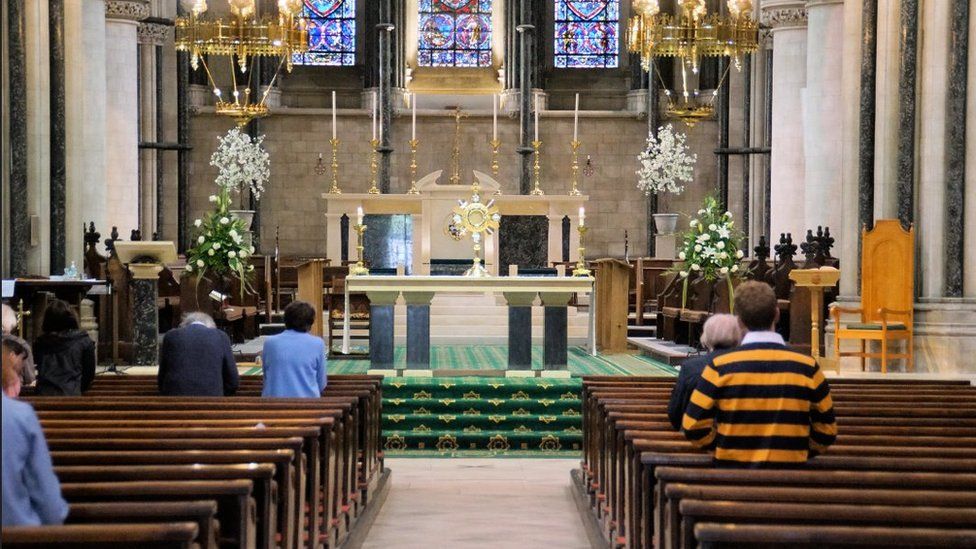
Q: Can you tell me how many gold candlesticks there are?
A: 8